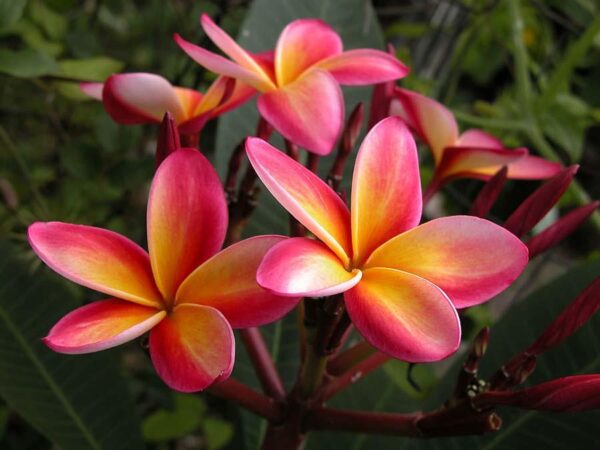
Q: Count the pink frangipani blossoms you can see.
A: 5